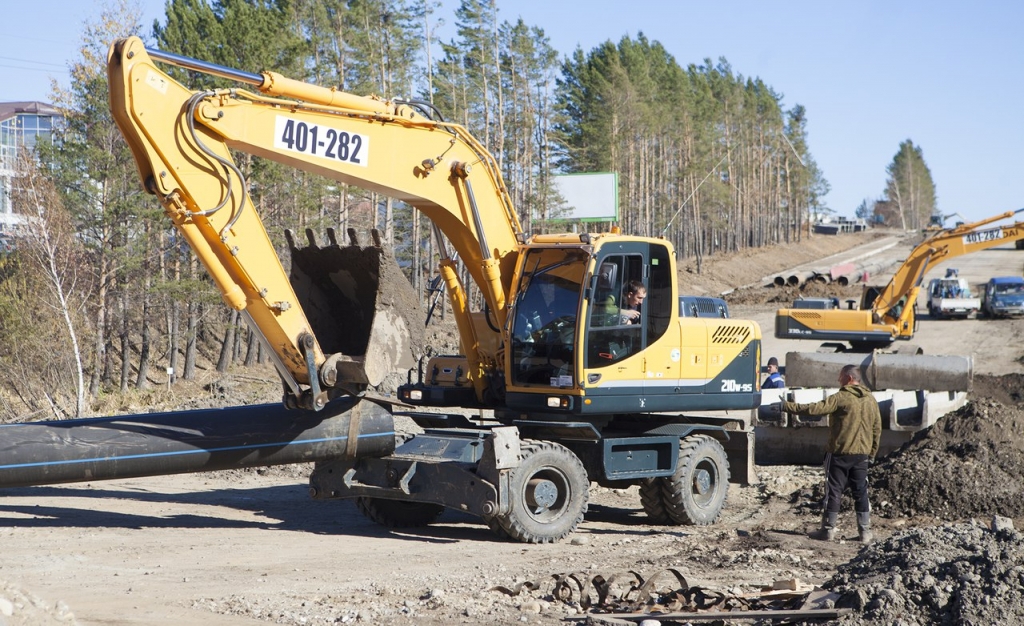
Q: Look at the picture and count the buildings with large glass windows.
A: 1